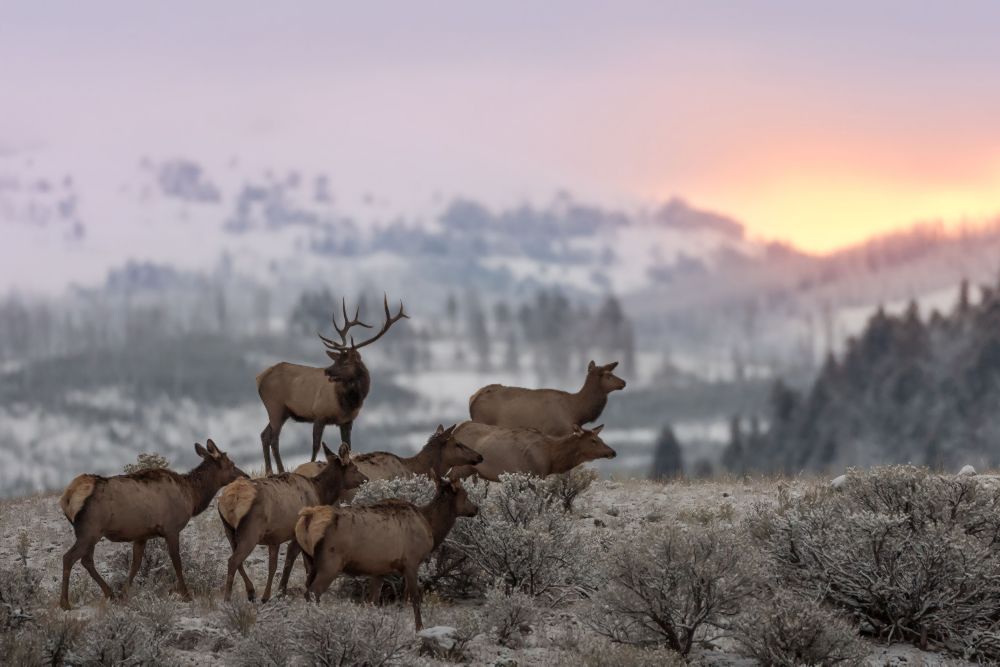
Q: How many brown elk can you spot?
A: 7